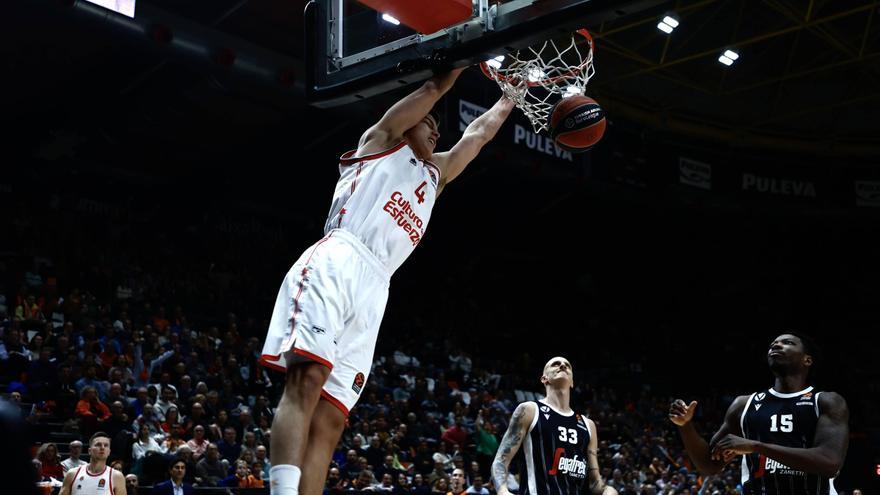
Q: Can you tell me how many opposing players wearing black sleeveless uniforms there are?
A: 2